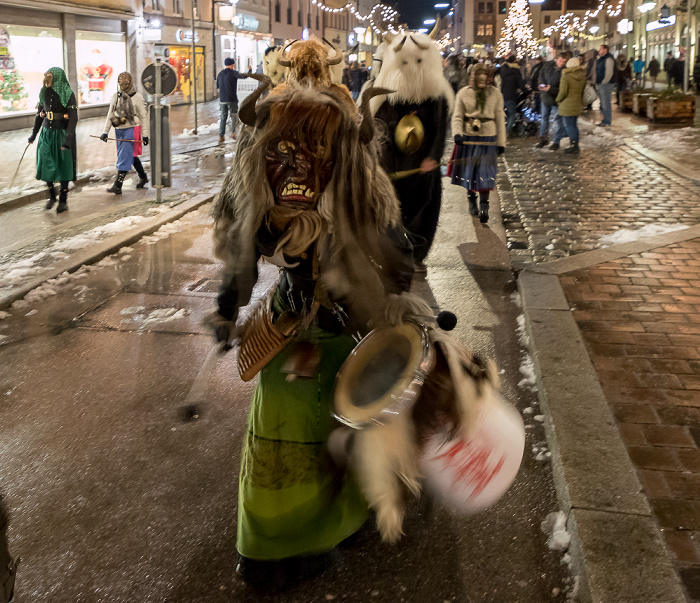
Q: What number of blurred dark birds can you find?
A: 0